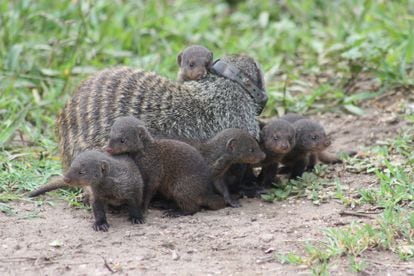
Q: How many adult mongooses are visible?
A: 1